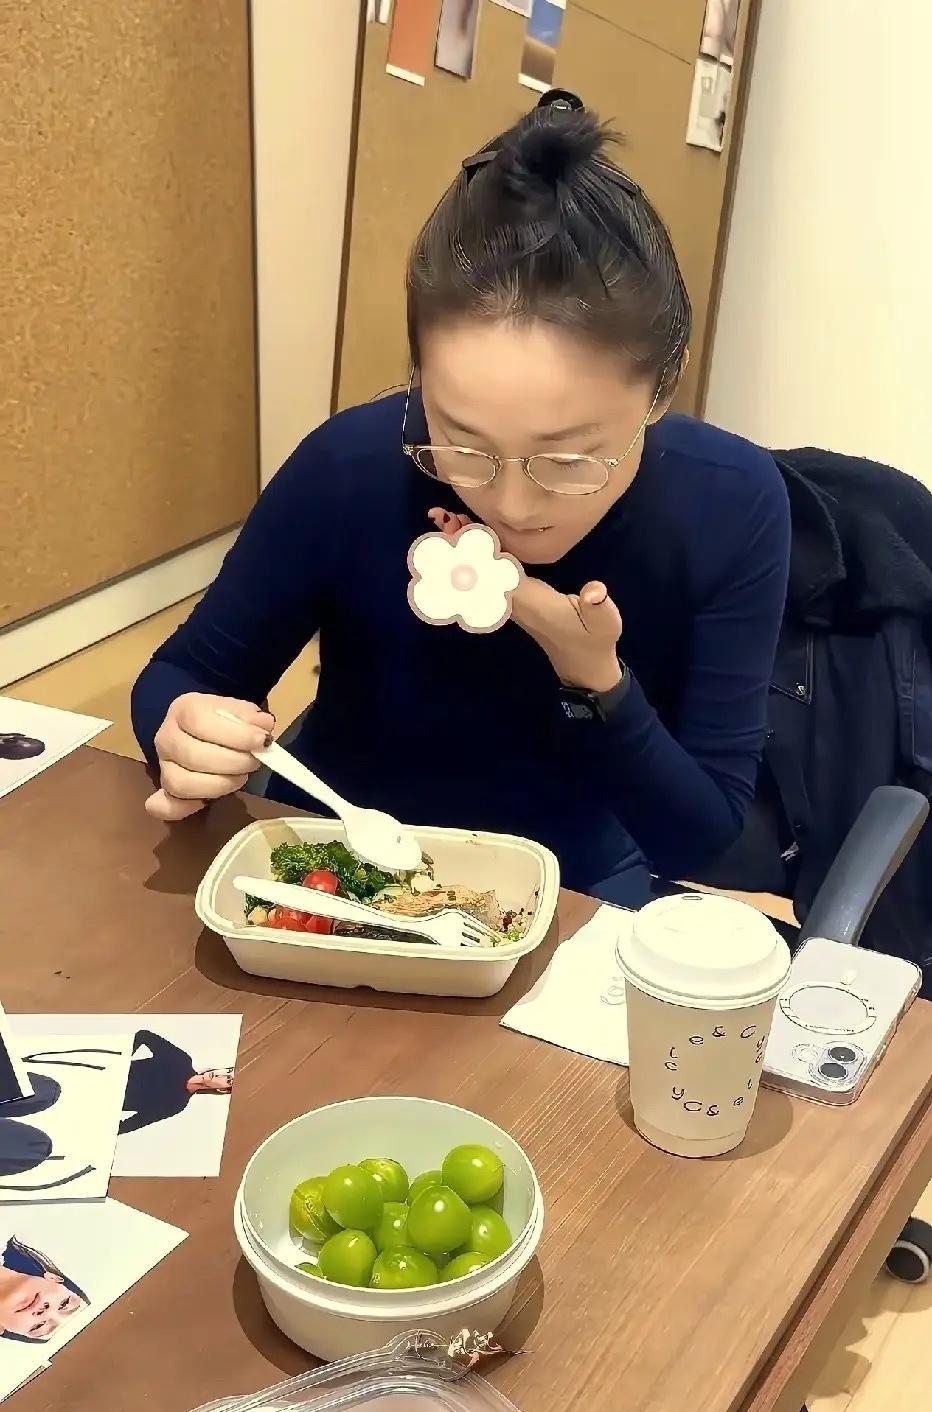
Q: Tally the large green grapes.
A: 12